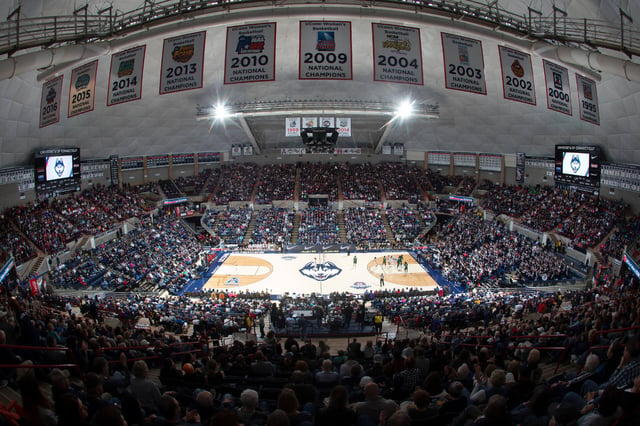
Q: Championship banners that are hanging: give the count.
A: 11